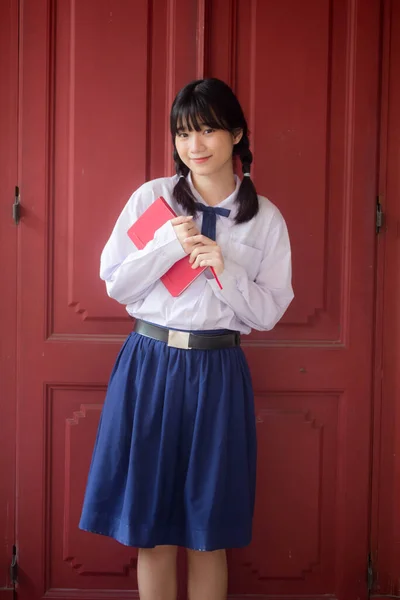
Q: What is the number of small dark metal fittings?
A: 4